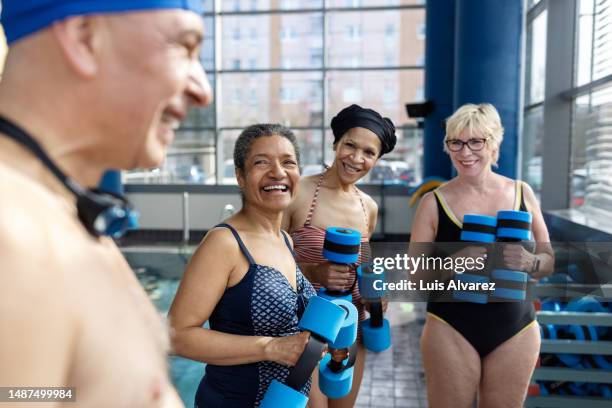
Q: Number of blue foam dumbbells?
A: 6